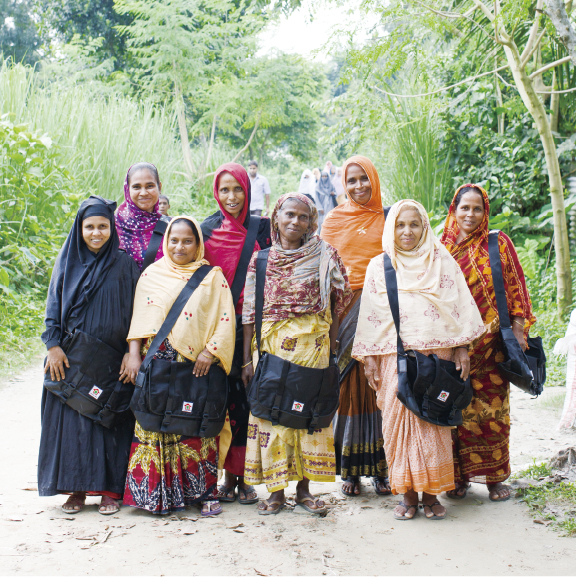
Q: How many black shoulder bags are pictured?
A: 5